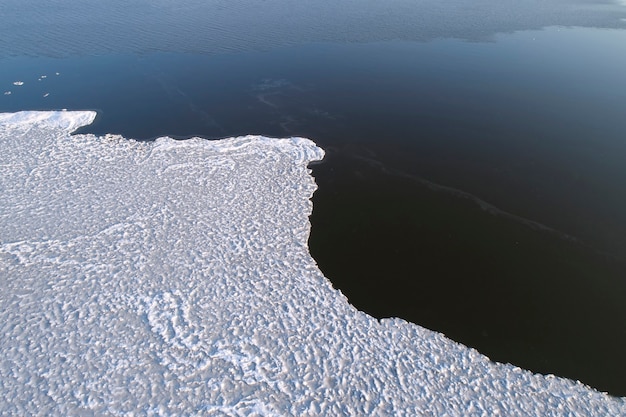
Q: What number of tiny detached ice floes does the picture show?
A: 6